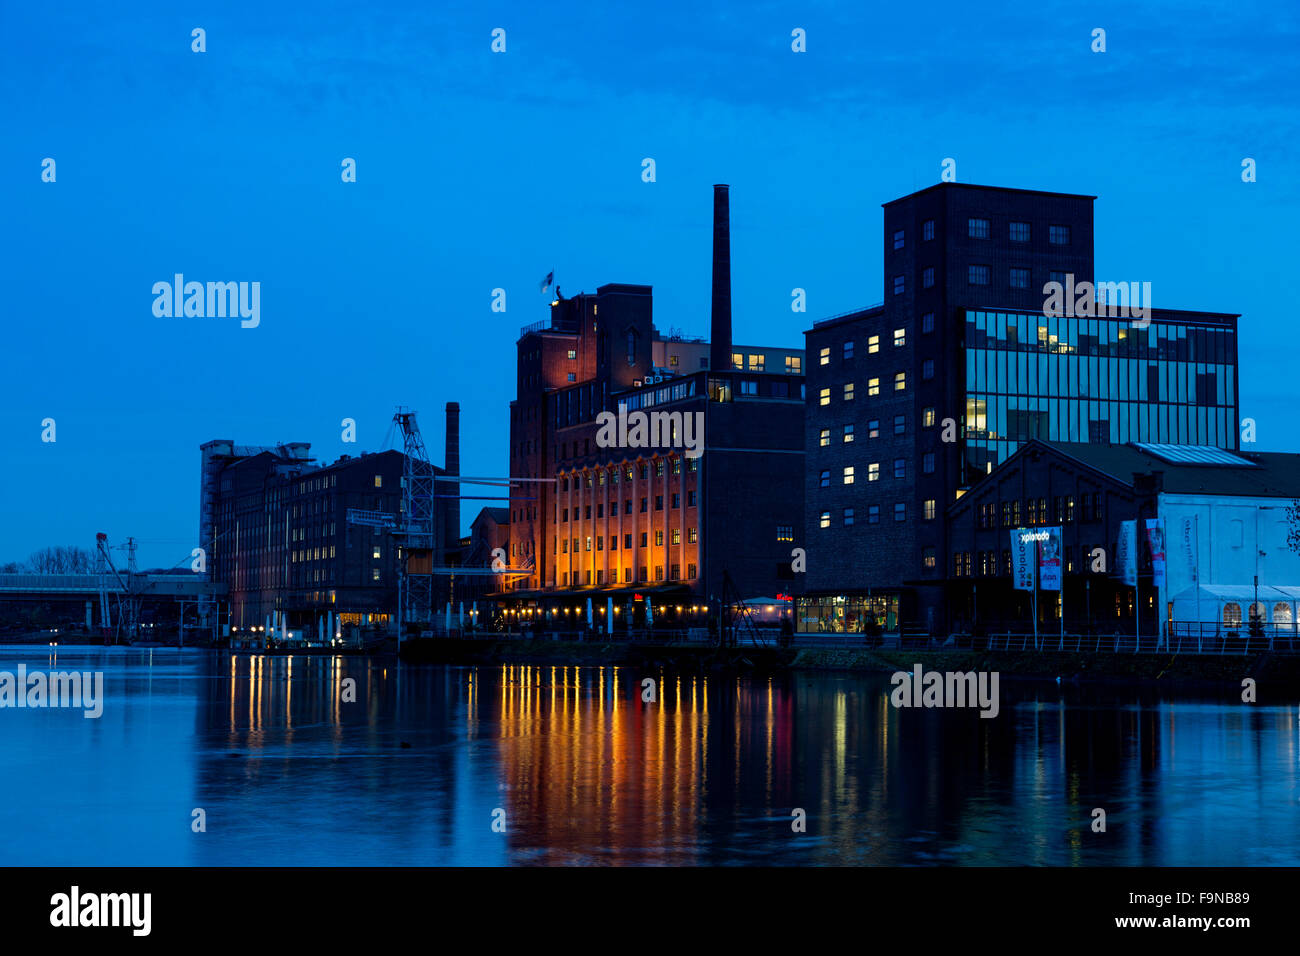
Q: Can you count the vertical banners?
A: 5